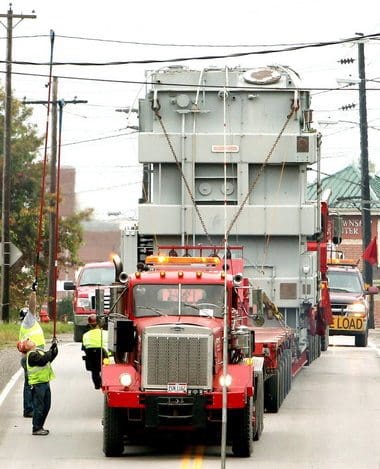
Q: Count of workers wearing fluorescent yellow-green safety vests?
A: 3